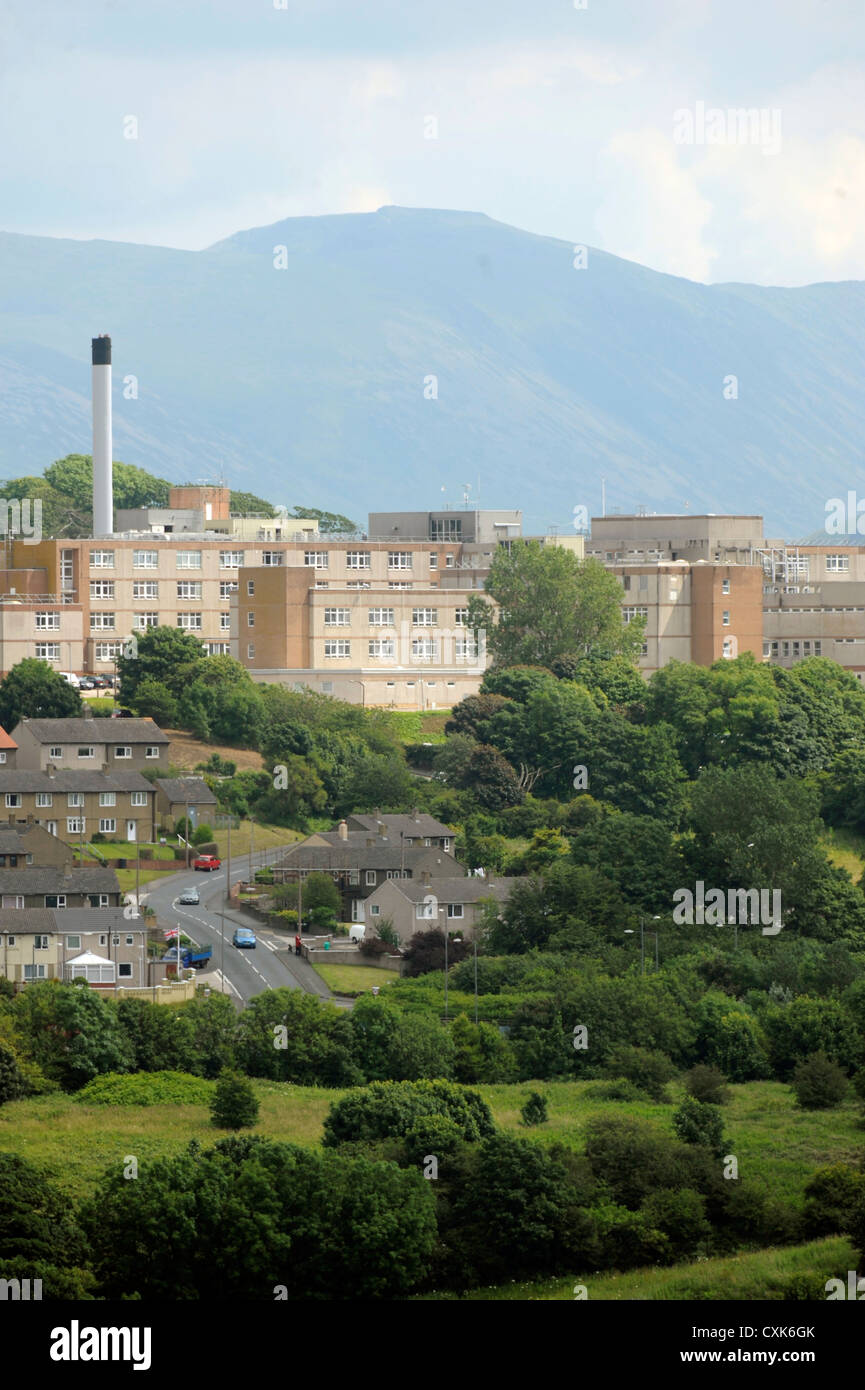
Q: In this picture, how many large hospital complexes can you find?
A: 1